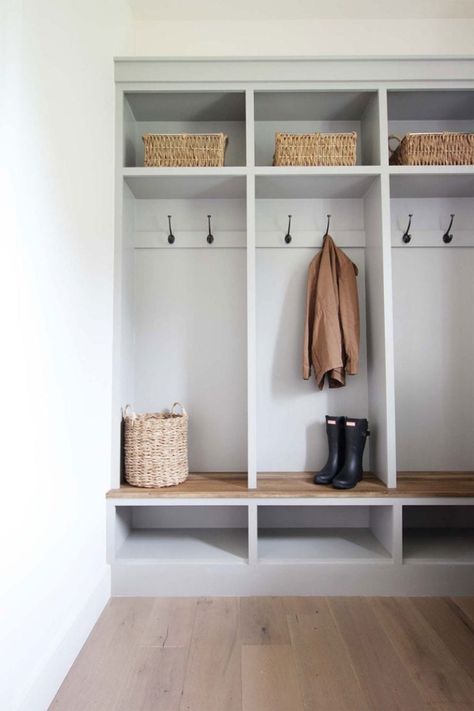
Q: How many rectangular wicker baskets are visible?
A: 3